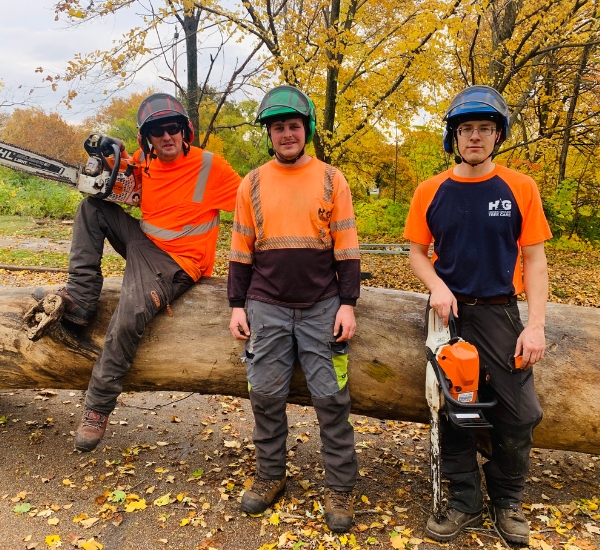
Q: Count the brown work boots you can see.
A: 6